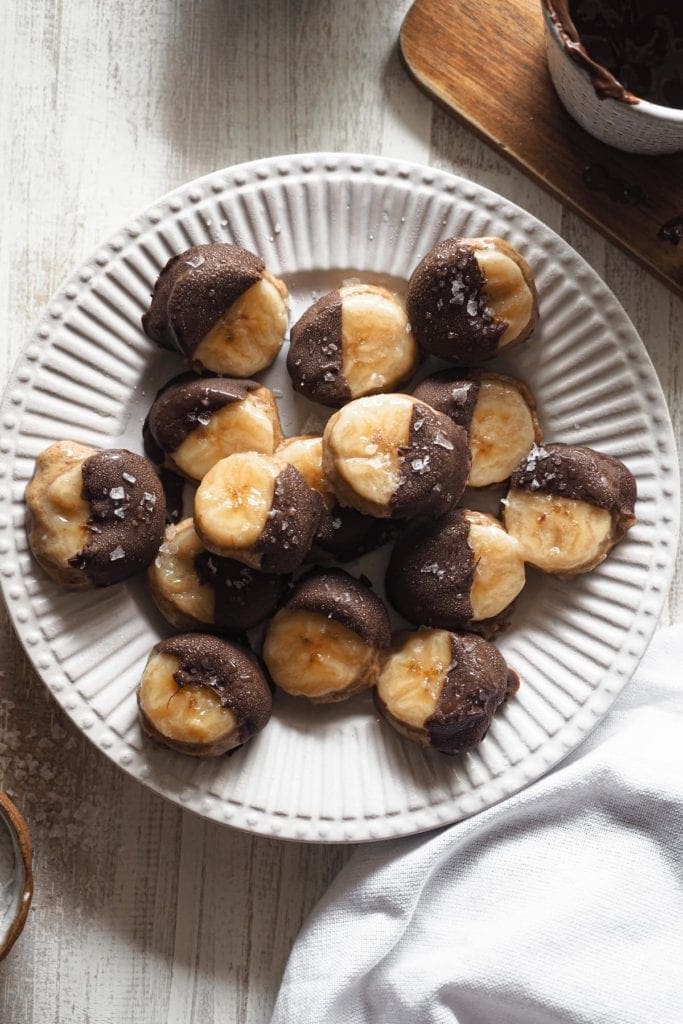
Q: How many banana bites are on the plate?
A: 15